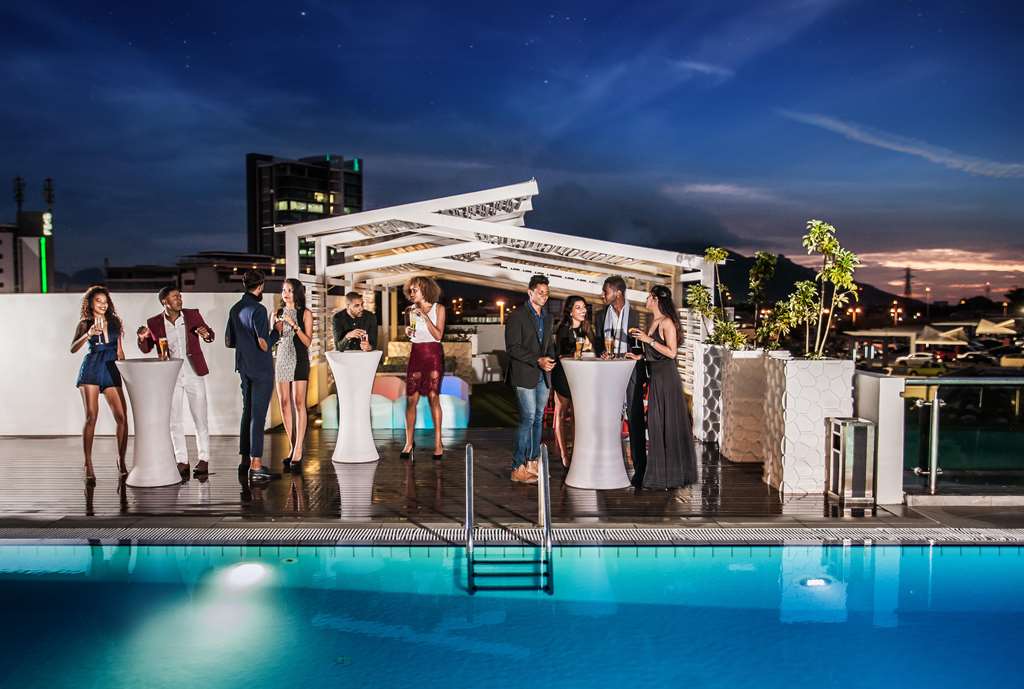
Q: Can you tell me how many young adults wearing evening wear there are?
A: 10